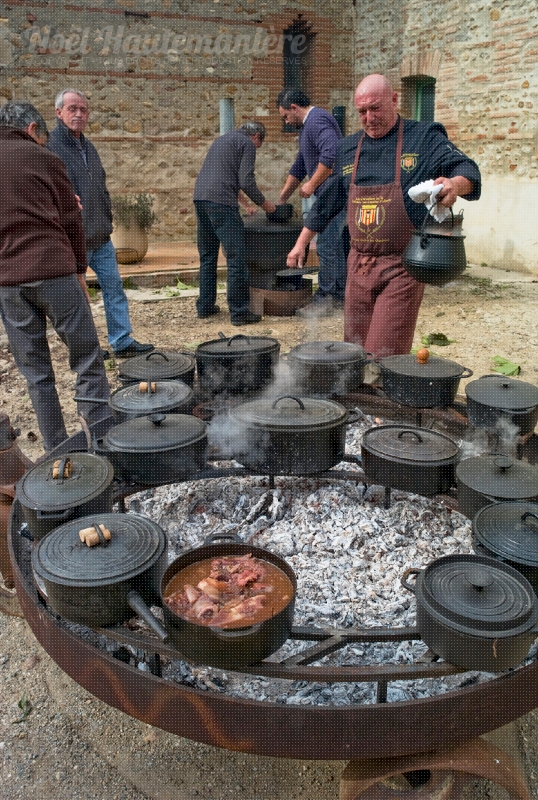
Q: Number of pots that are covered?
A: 14